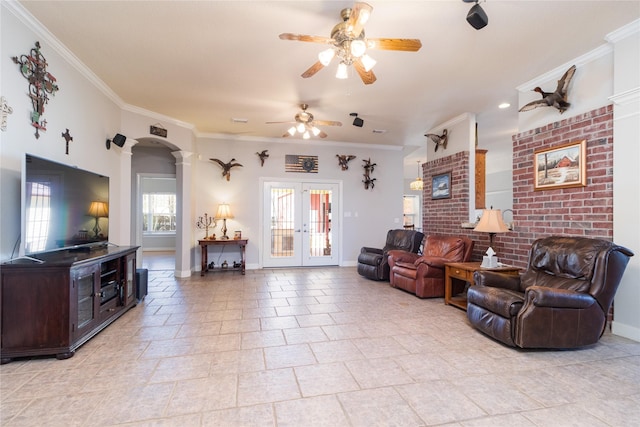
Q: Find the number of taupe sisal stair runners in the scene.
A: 0